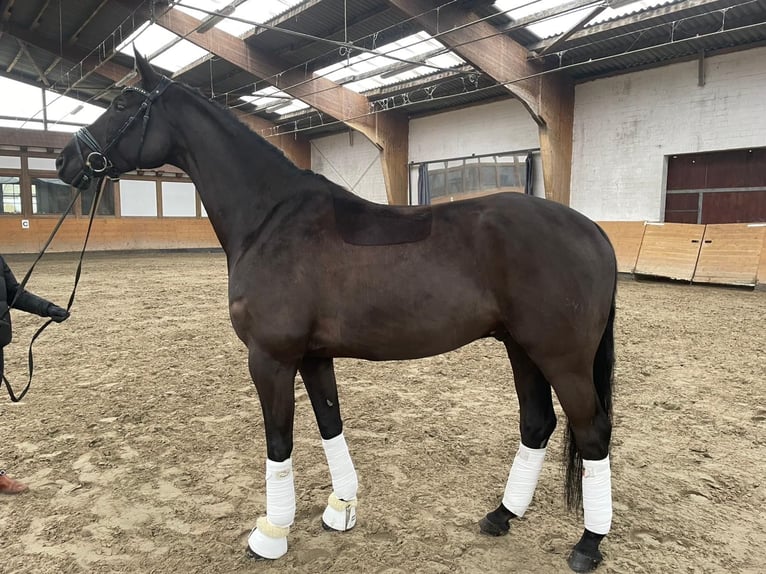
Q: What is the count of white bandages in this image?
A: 4